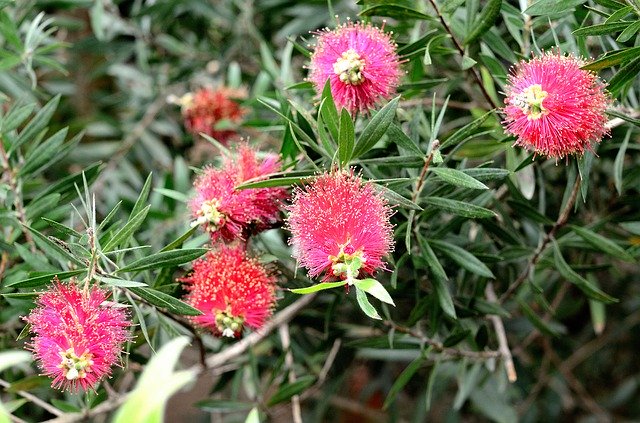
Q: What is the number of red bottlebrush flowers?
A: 7